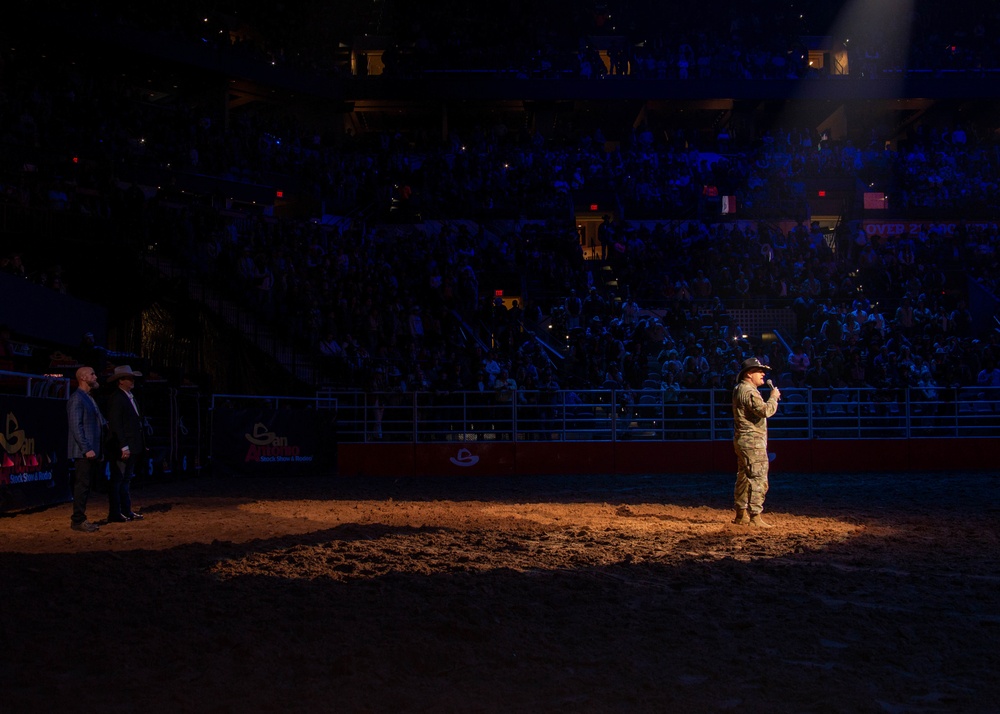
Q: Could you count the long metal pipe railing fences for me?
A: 1